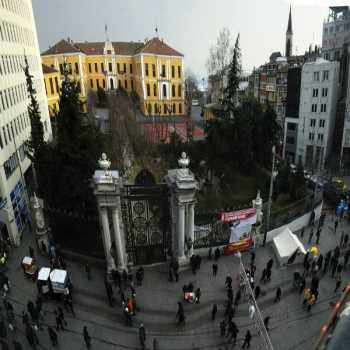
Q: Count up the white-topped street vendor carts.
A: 3